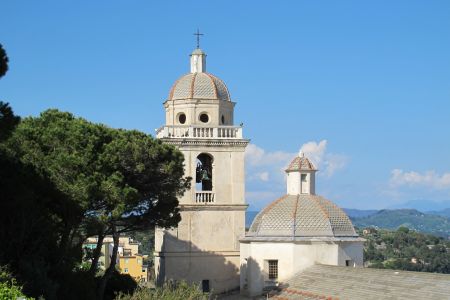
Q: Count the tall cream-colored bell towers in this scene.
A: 1